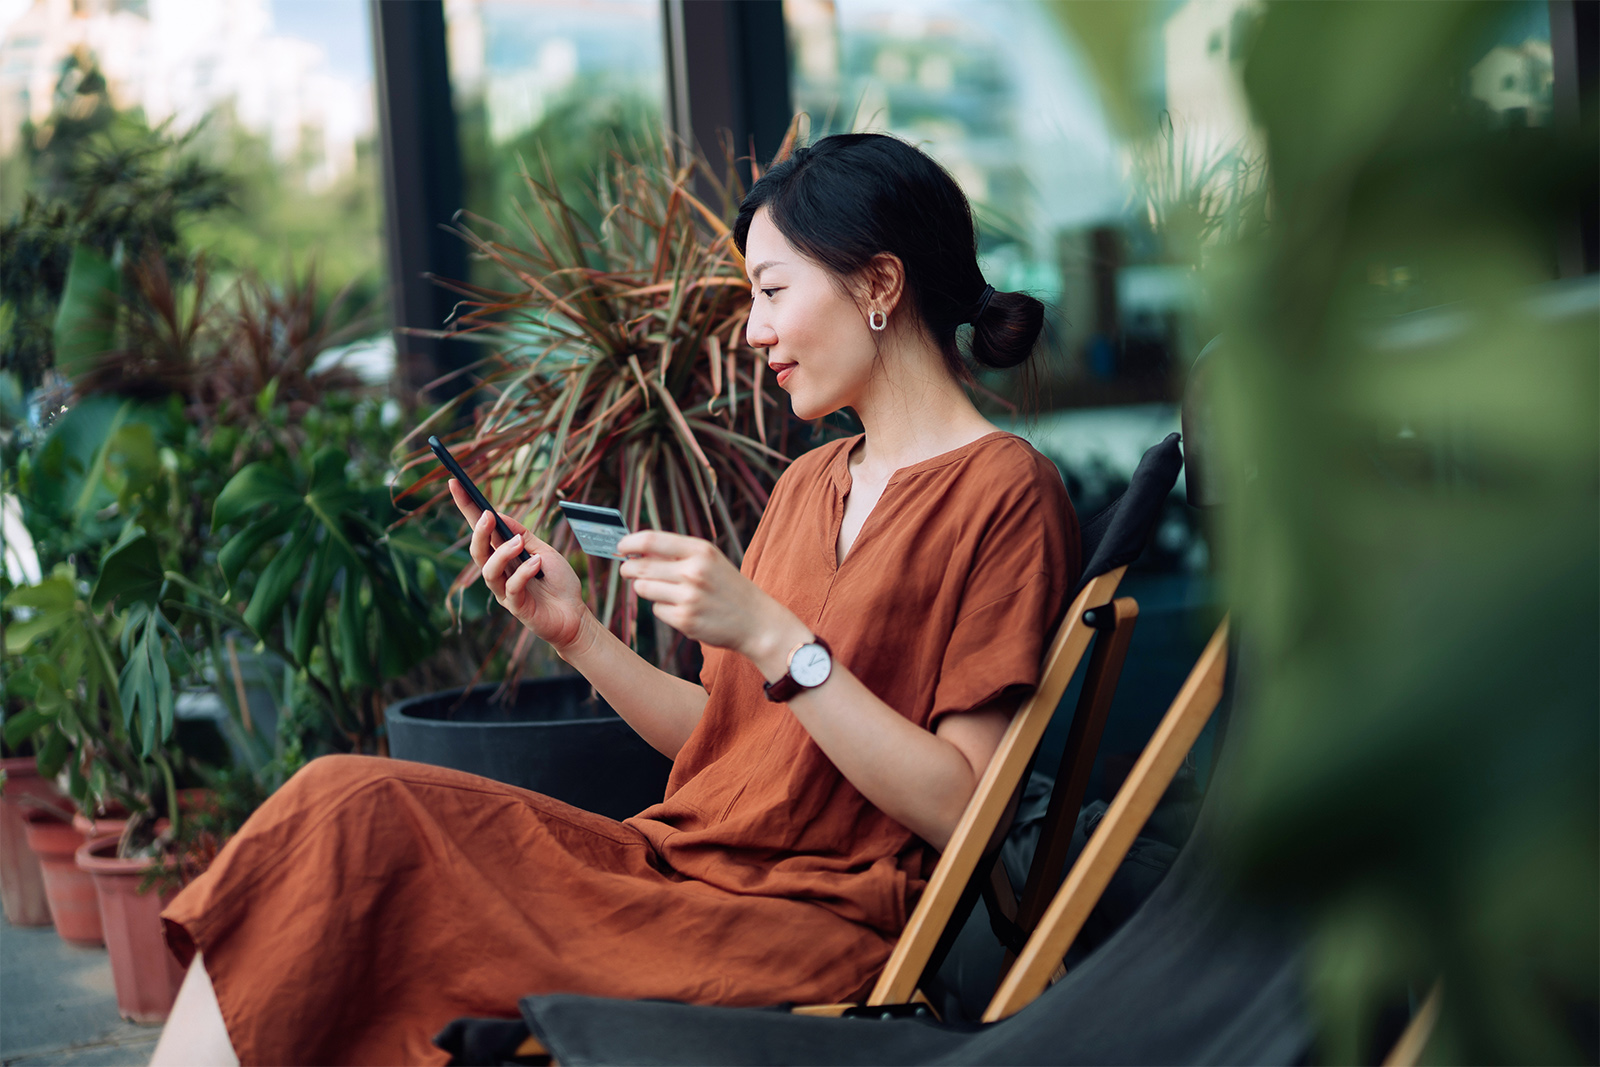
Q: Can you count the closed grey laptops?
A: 0